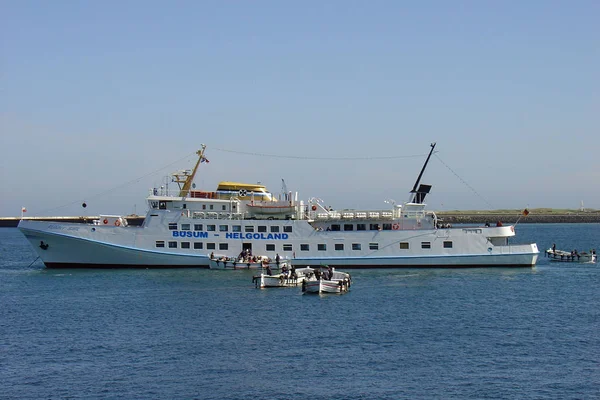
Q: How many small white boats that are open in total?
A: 4